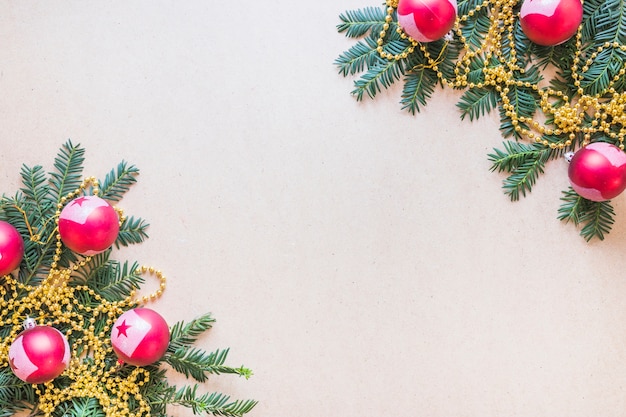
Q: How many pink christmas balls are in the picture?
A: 7